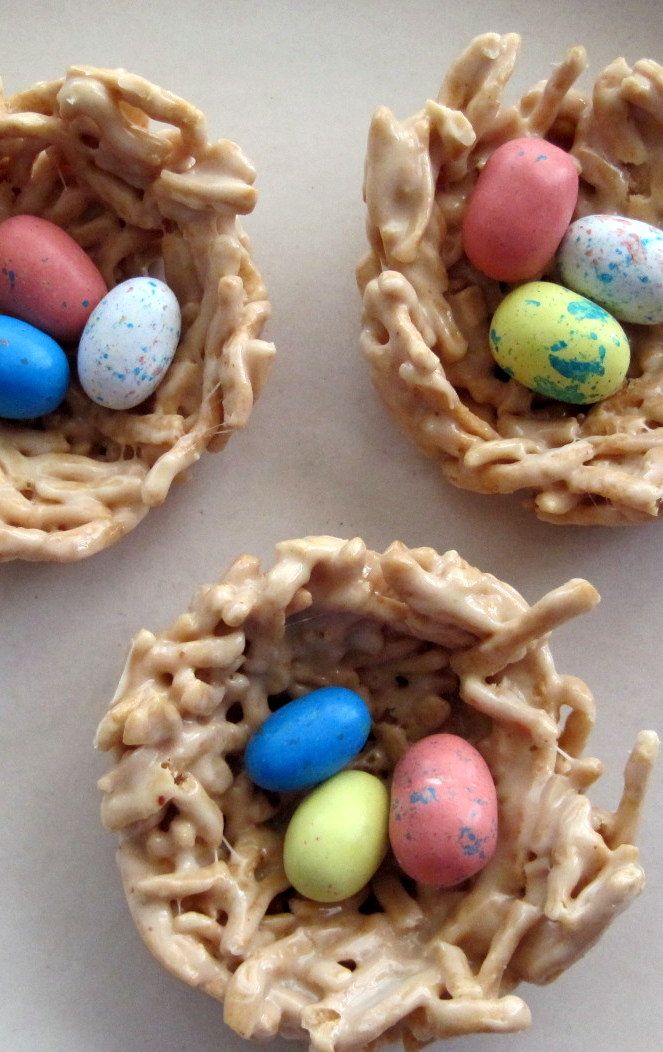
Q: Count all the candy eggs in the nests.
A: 9